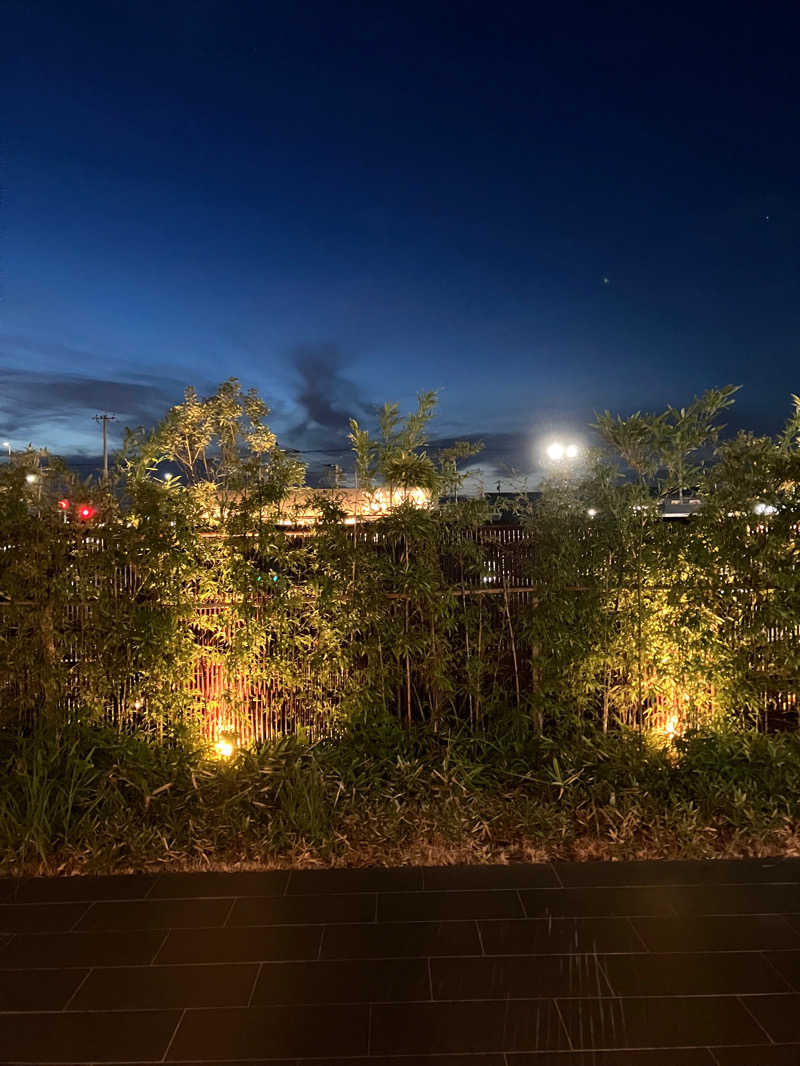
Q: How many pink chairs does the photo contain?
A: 0